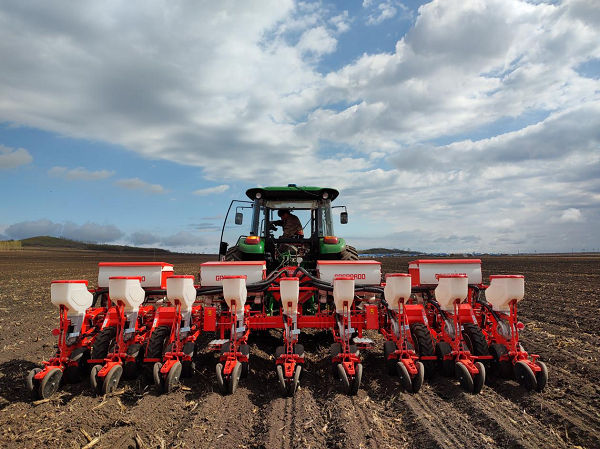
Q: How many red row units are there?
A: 9